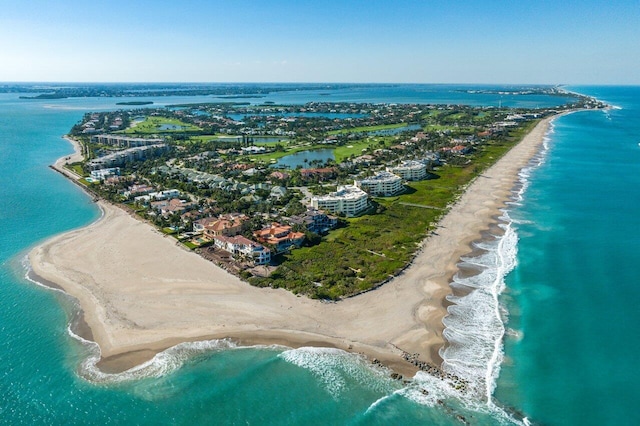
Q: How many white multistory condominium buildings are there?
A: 3